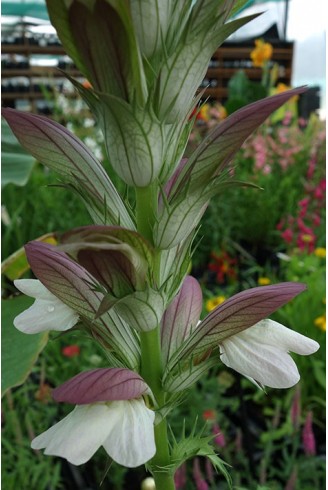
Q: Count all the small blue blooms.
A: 0